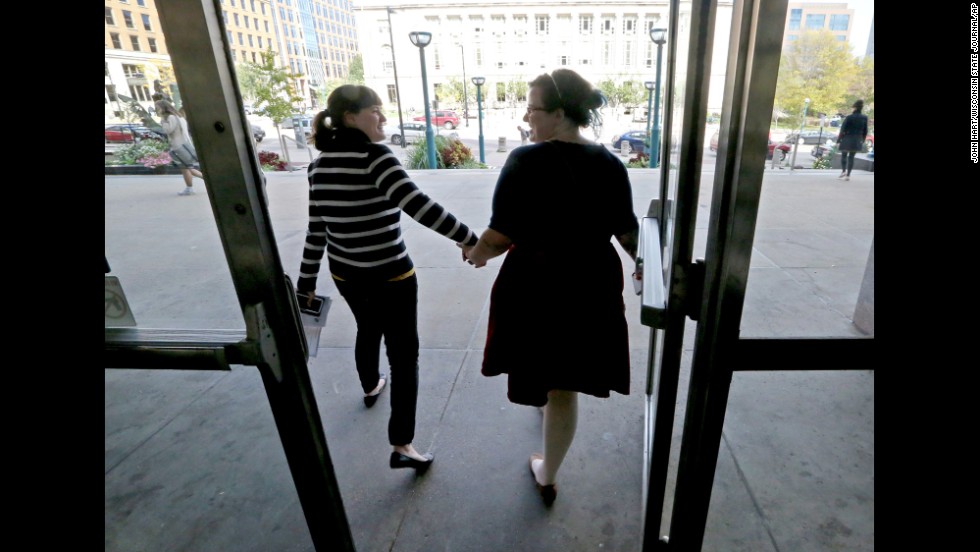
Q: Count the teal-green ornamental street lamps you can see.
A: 4